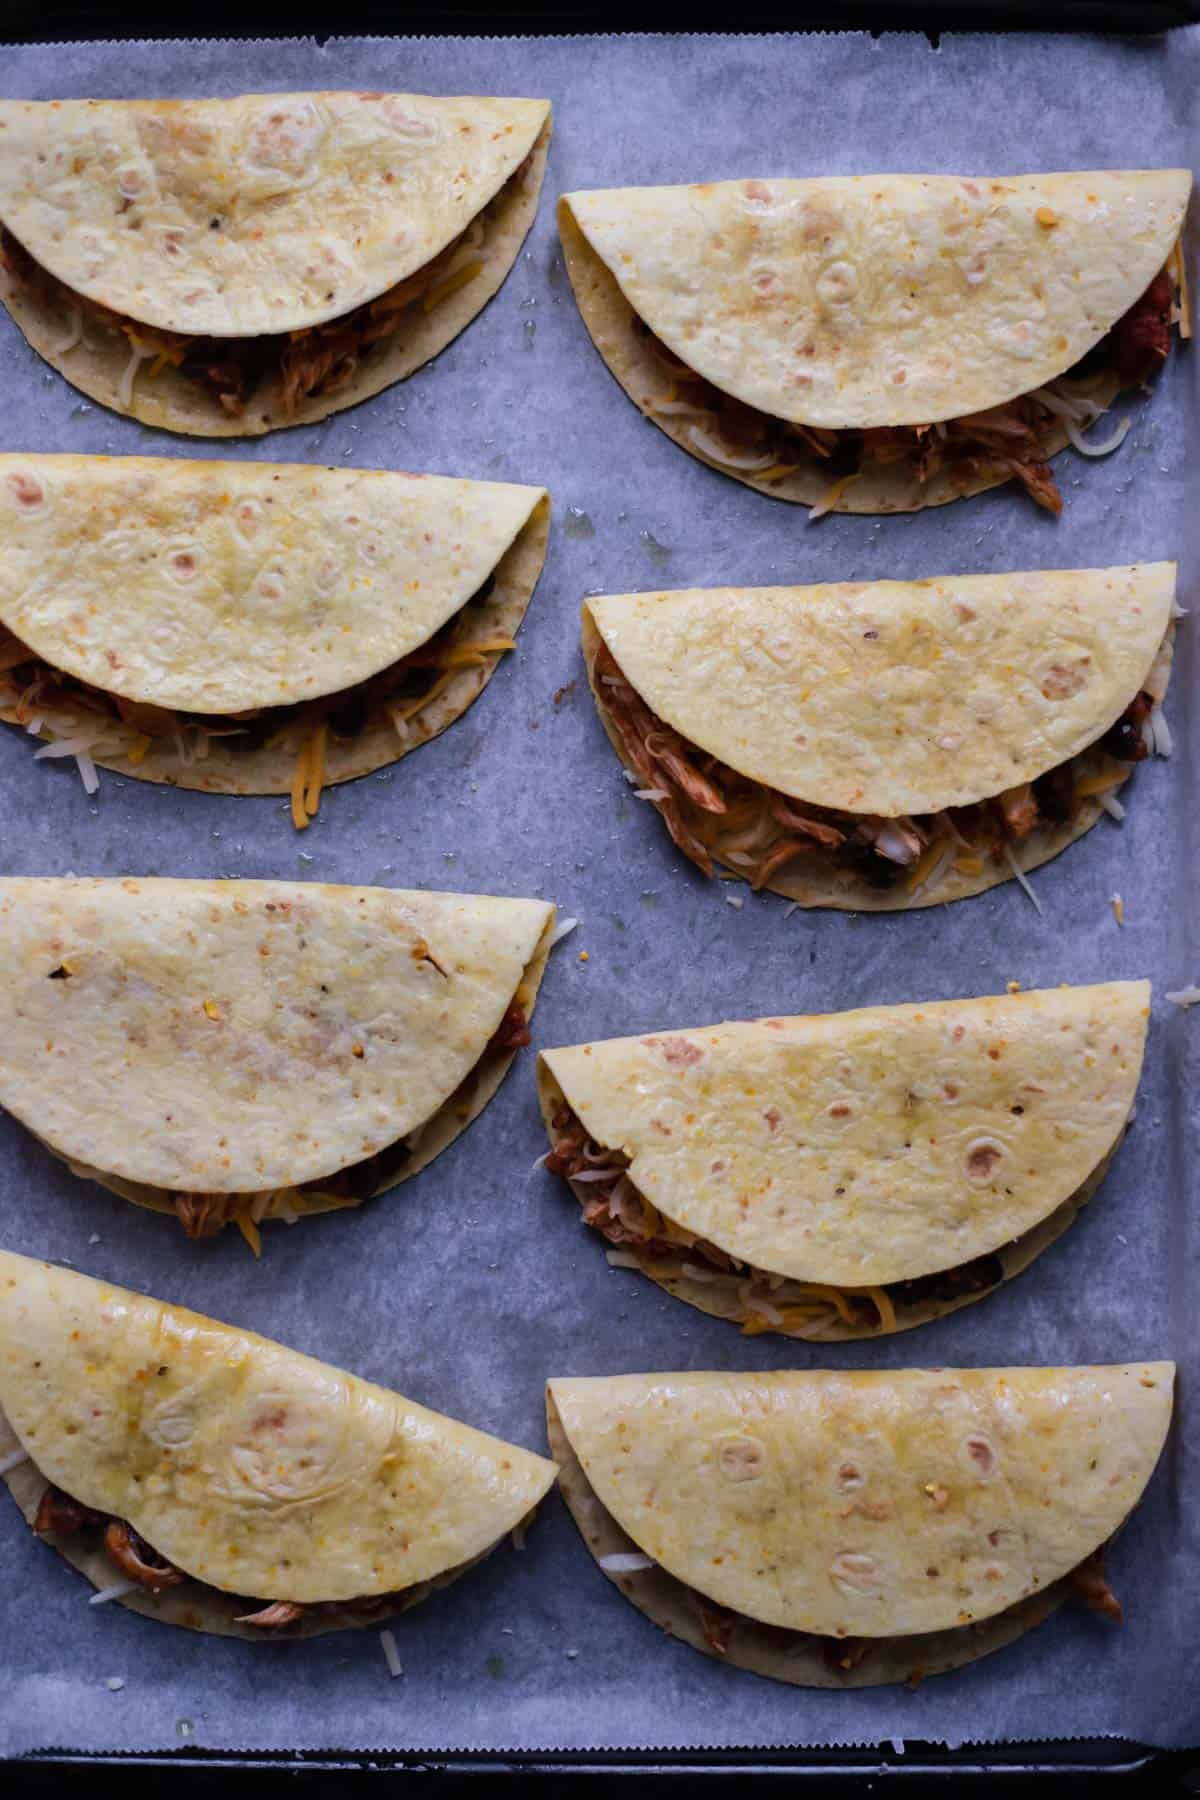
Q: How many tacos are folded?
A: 8